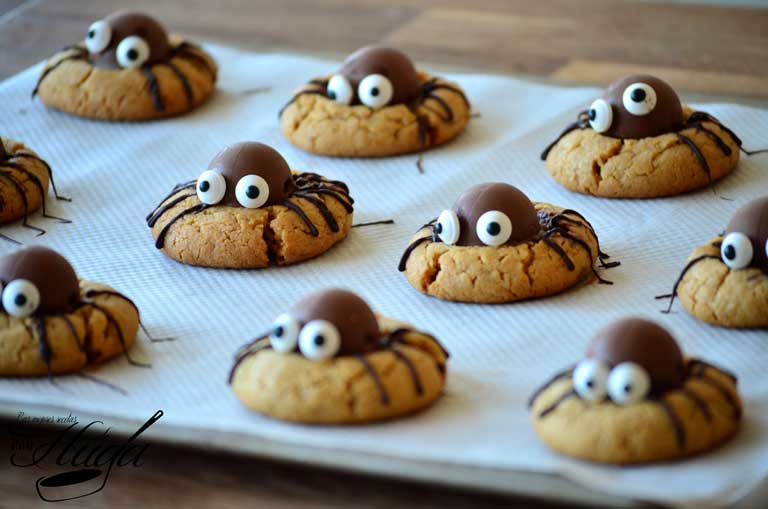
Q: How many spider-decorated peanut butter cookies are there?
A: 10